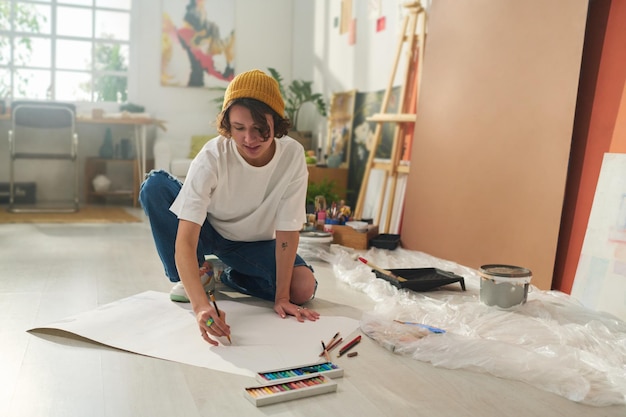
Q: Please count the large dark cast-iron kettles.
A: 0